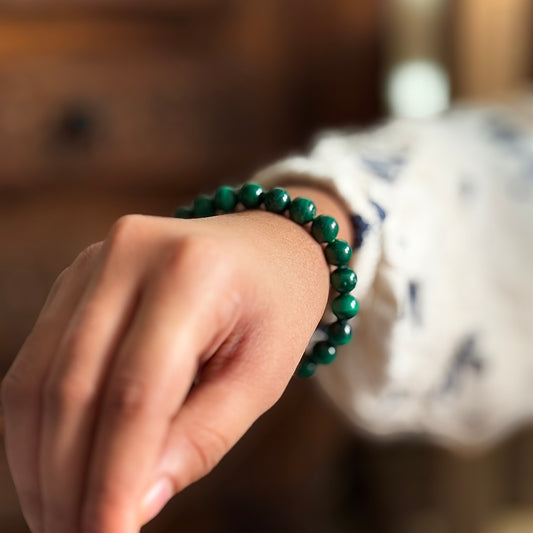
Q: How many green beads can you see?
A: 13